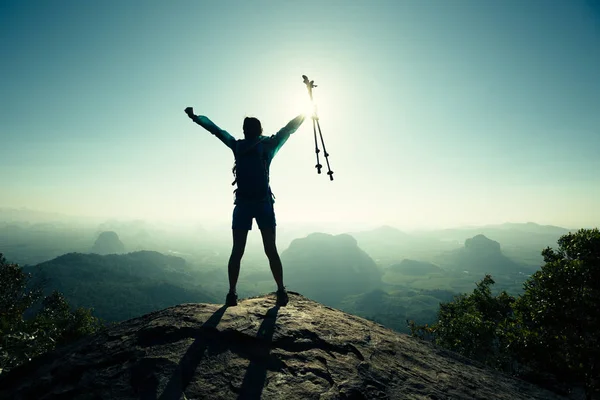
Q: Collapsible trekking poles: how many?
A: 2